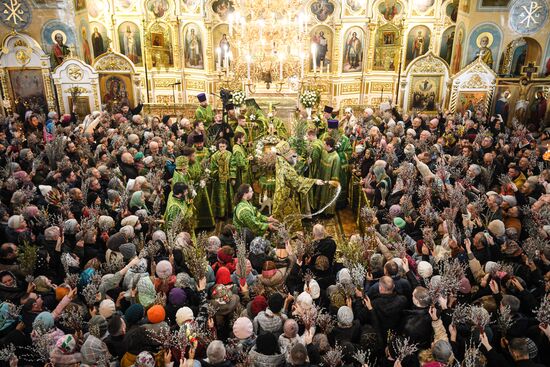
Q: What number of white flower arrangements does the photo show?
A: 2